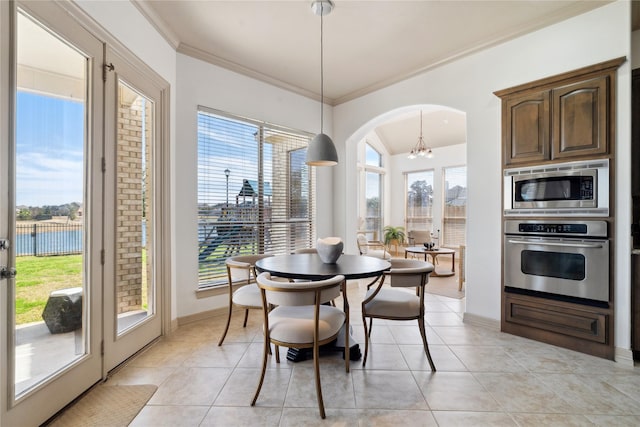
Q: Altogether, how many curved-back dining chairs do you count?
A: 4